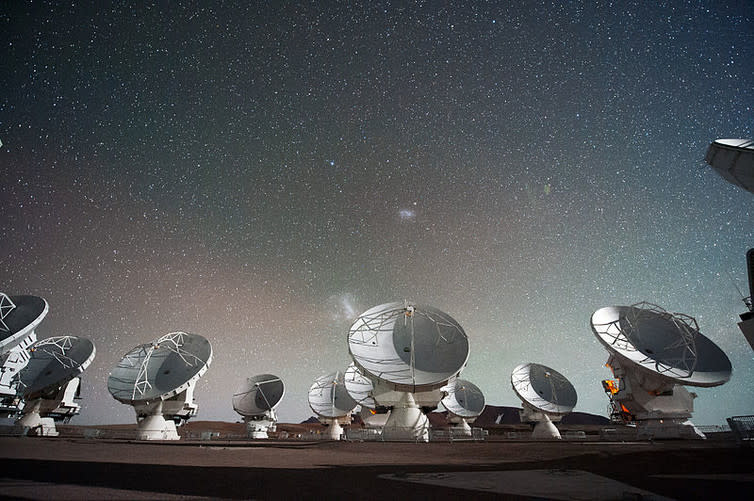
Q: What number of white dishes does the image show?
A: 11